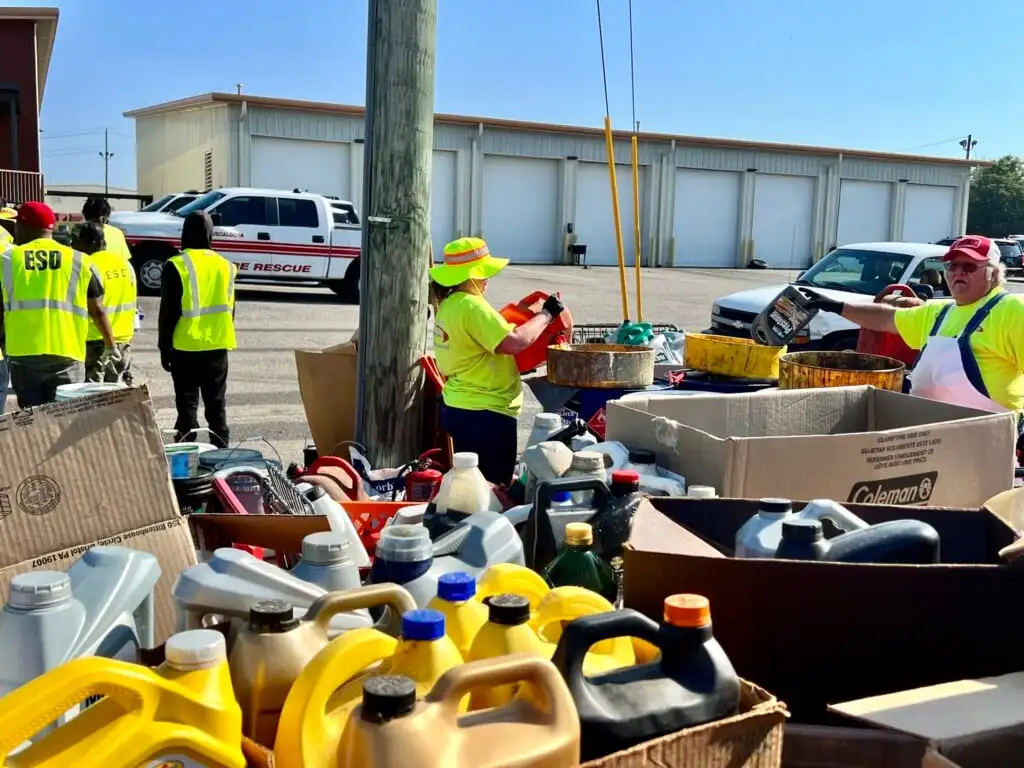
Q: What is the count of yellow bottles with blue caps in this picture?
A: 2